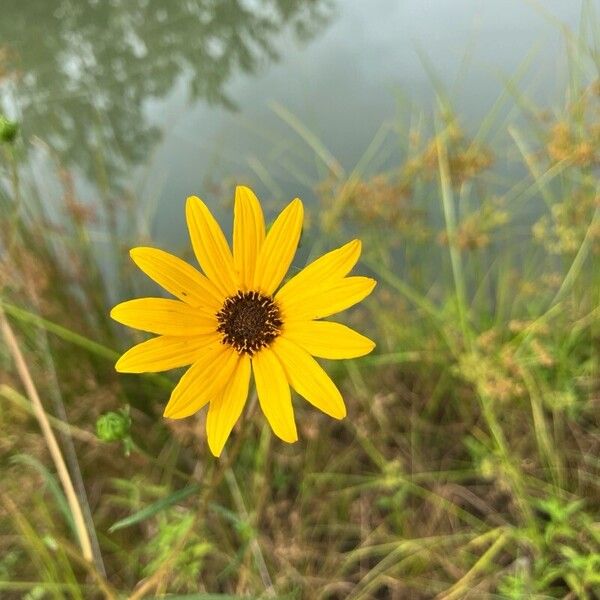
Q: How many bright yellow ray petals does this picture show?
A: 13